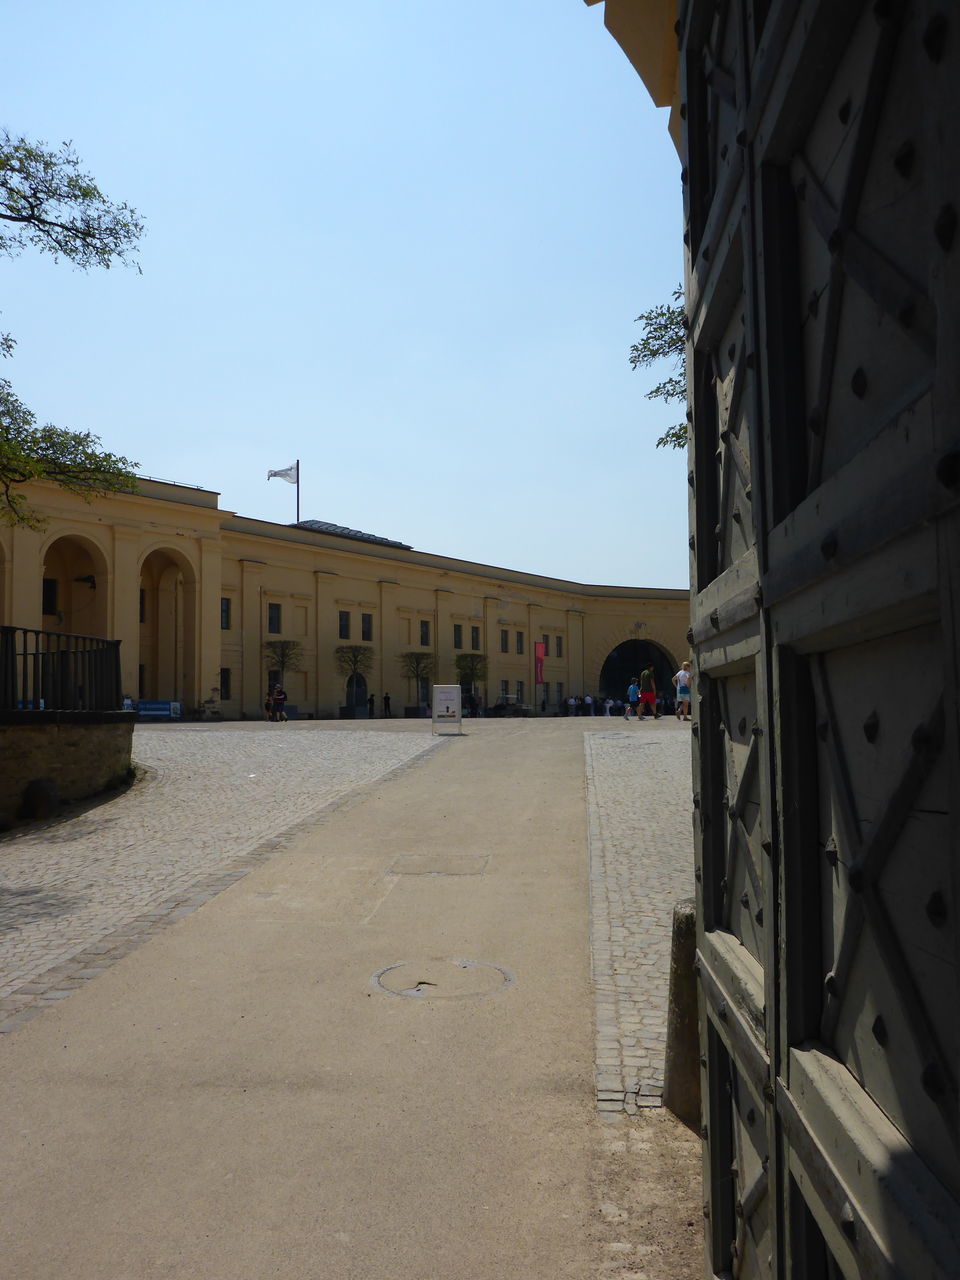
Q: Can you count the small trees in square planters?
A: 4